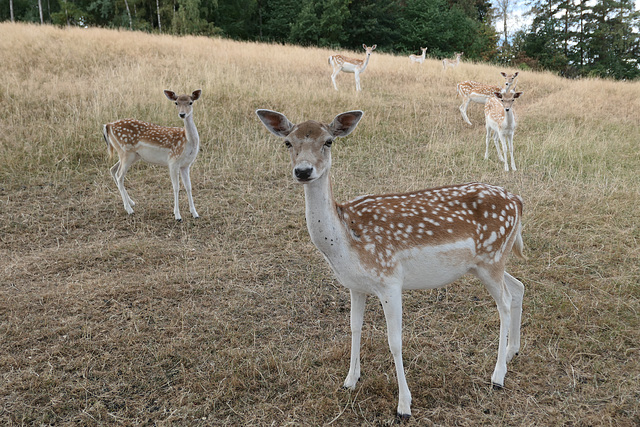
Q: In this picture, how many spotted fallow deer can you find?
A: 7